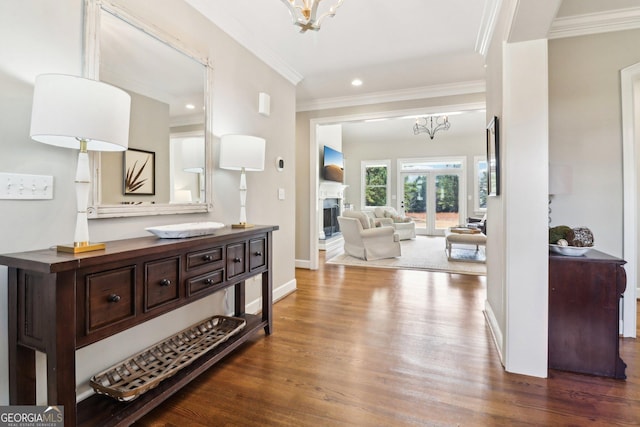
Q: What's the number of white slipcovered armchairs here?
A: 2